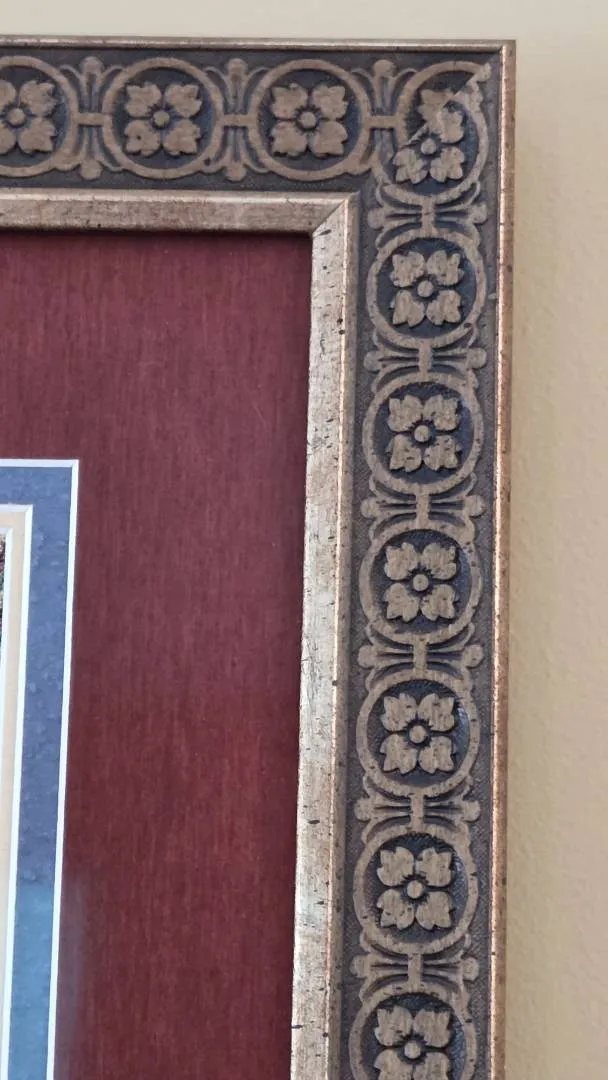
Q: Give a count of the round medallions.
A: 10